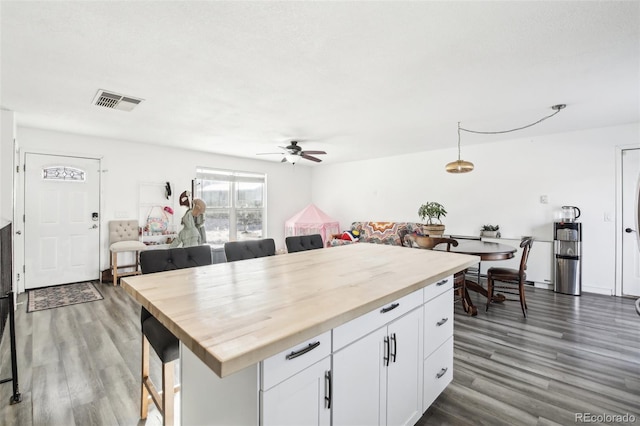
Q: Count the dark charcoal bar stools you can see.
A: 3